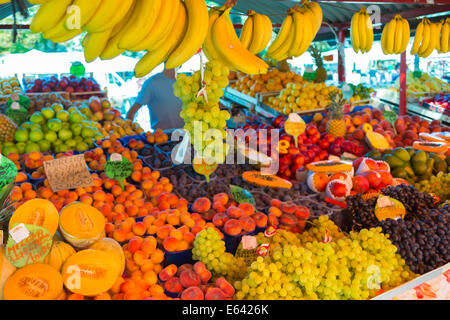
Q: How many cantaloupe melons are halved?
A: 4